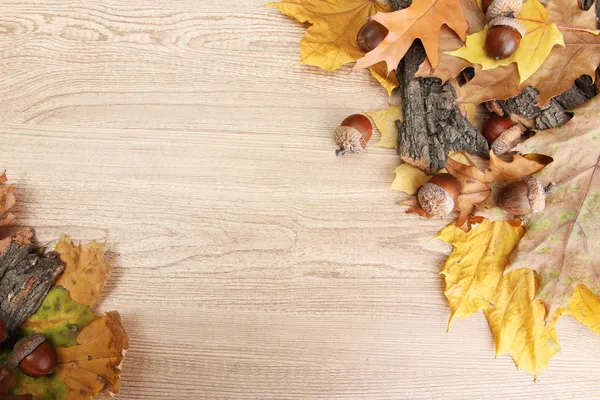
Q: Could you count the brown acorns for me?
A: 9